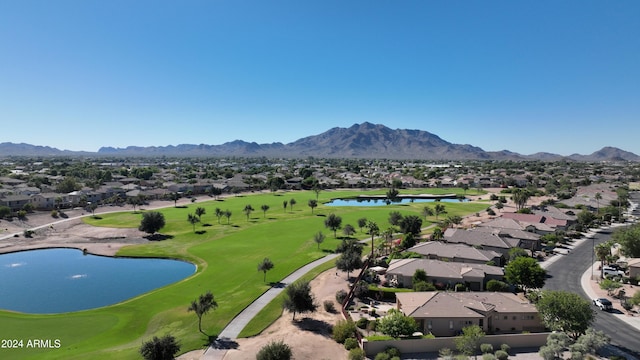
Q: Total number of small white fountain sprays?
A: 2